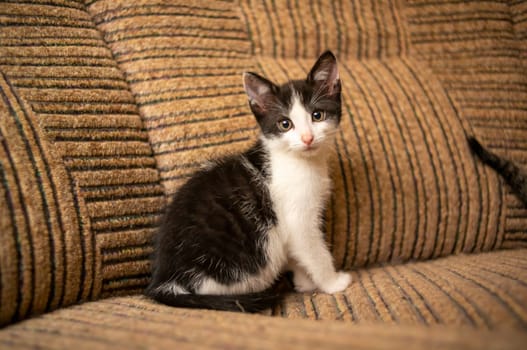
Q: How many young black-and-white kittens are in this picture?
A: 1